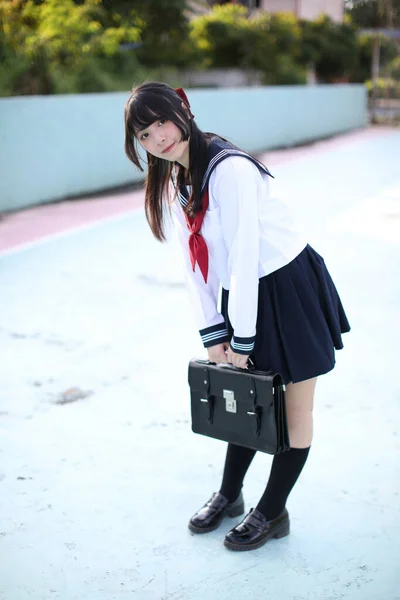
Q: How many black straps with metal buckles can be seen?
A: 2